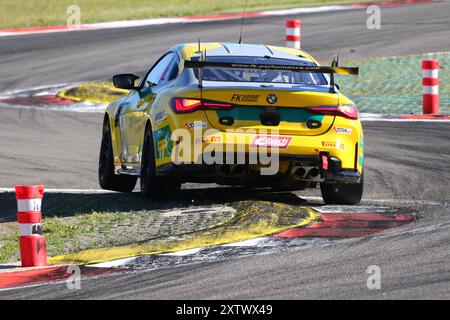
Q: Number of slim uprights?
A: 3